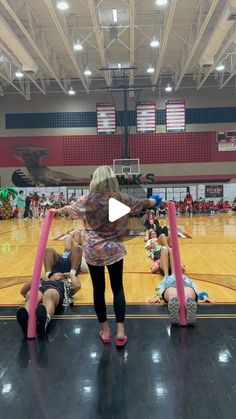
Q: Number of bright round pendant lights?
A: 10